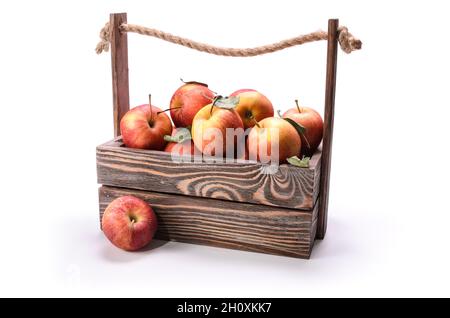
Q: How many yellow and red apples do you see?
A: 8